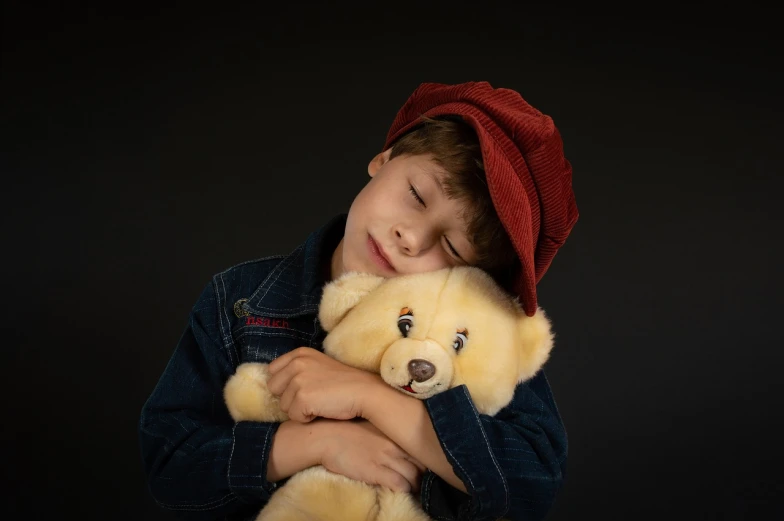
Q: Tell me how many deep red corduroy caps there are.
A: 1